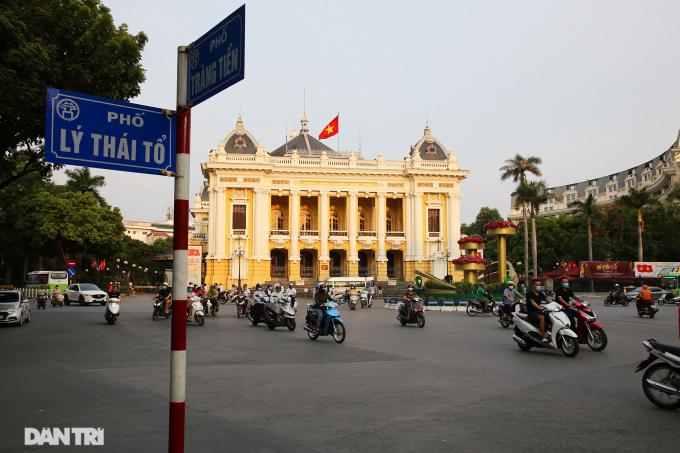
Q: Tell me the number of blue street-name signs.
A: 2